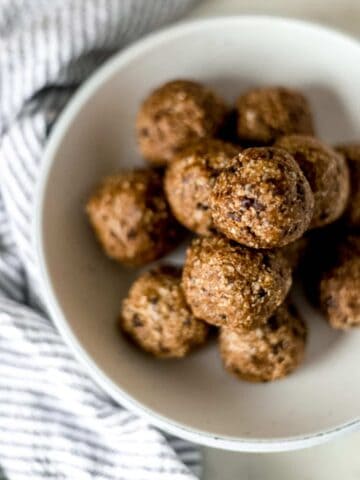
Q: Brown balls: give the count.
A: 11